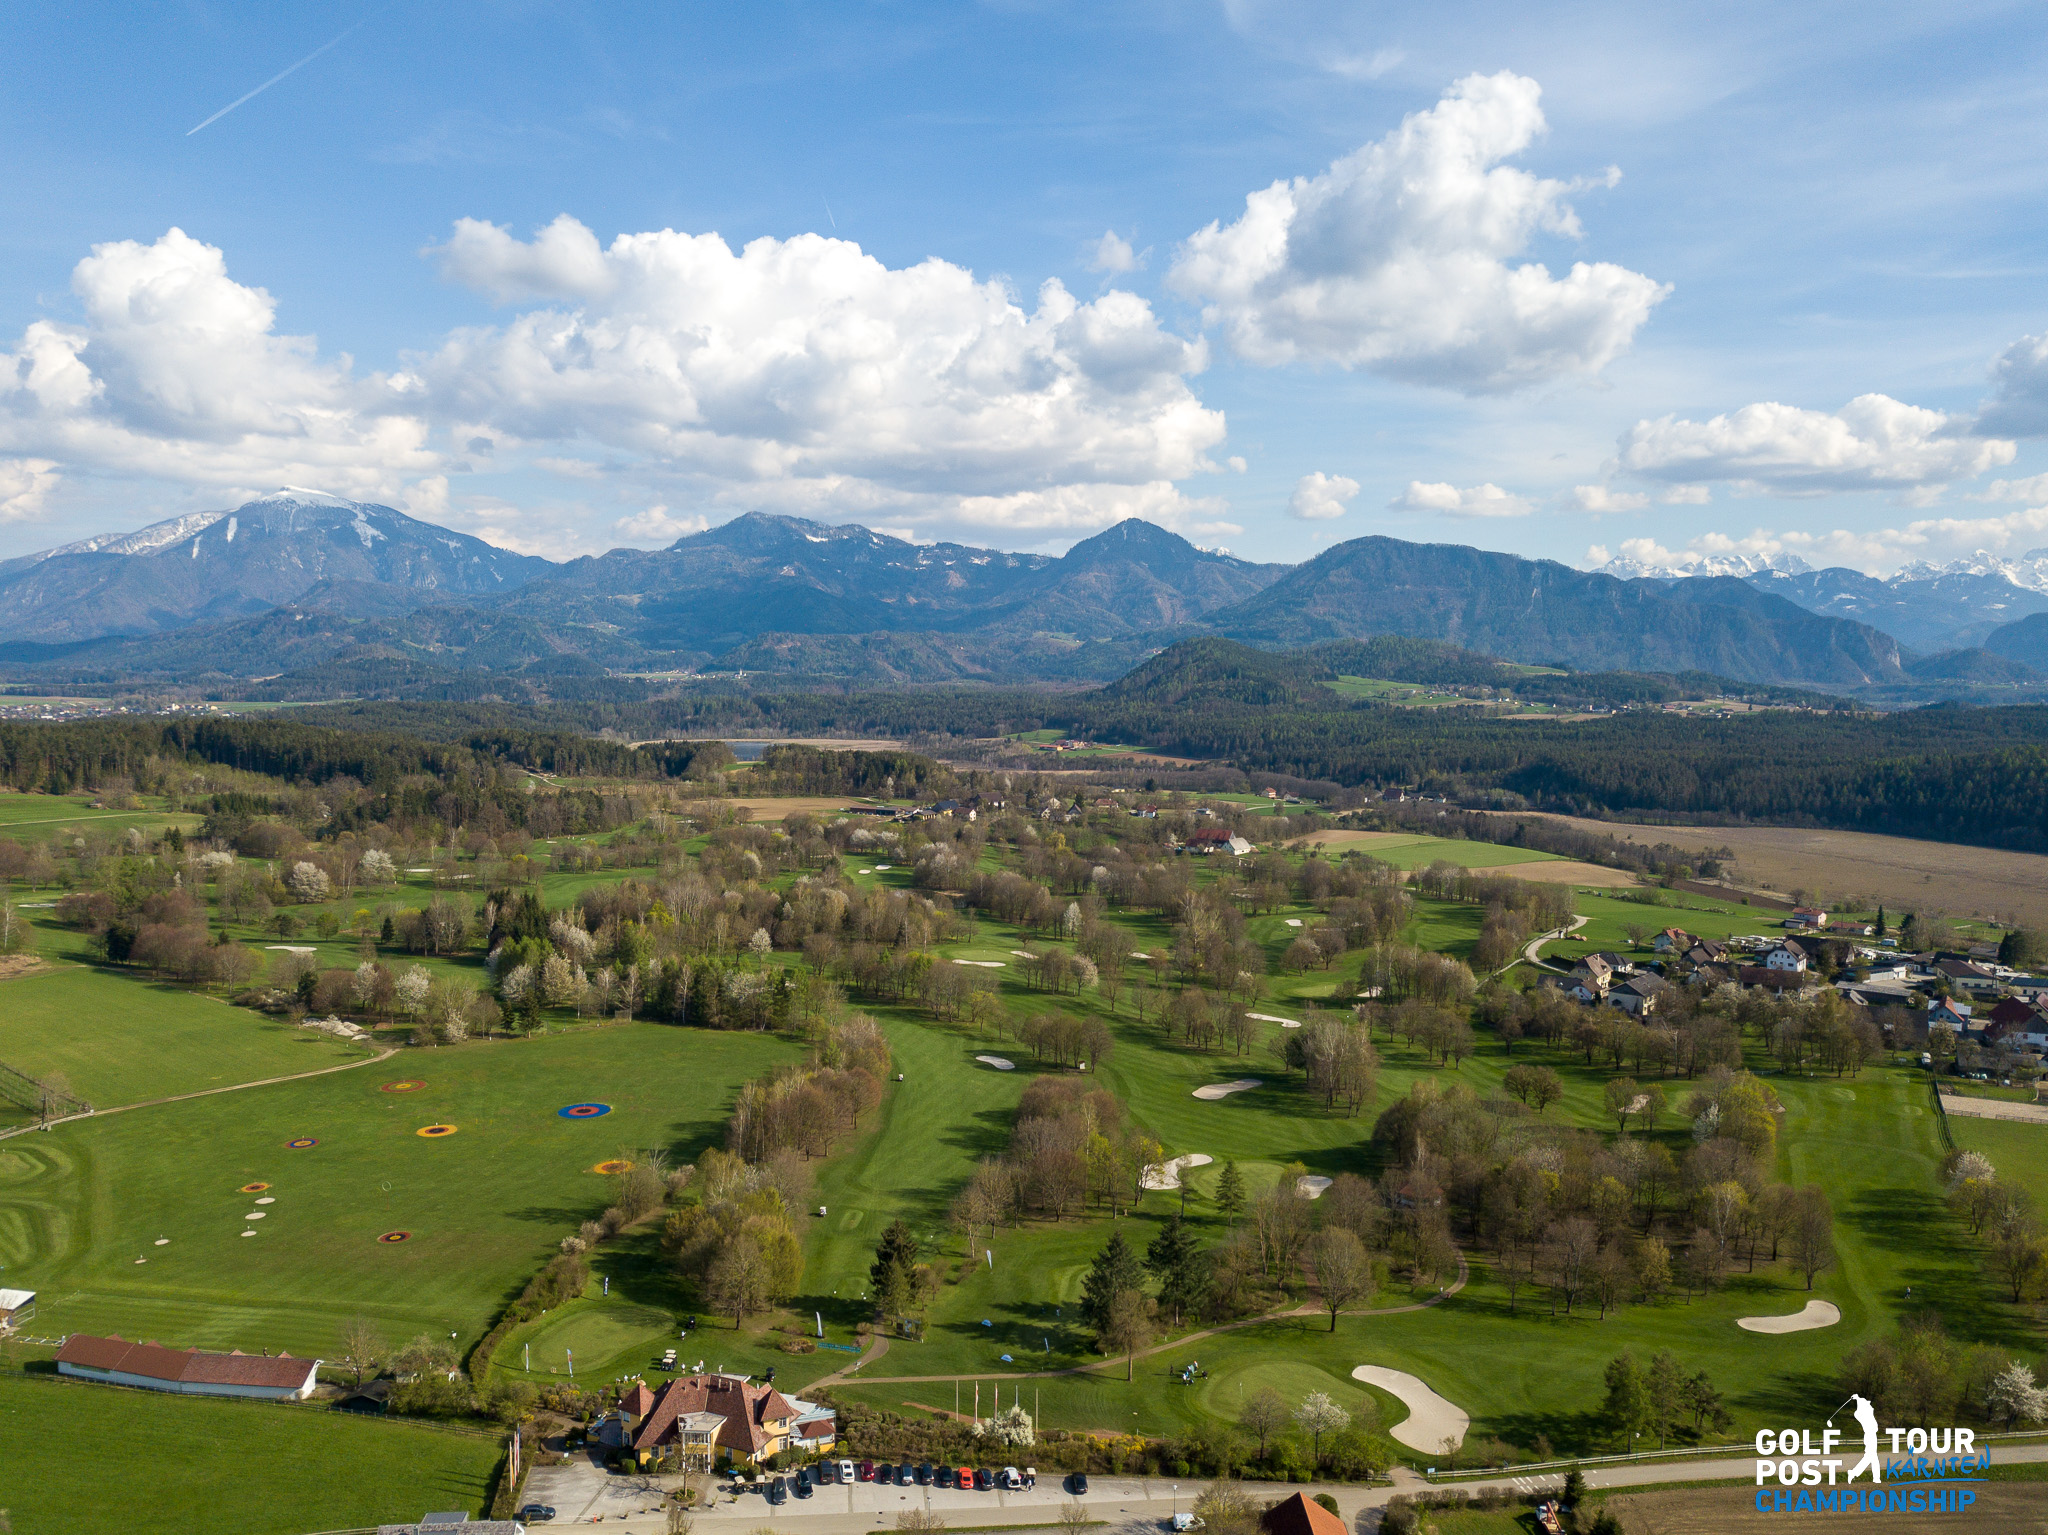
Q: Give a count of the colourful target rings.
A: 7